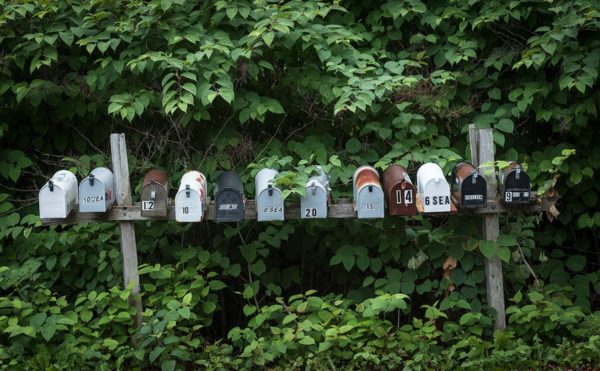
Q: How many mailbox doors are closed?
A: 12